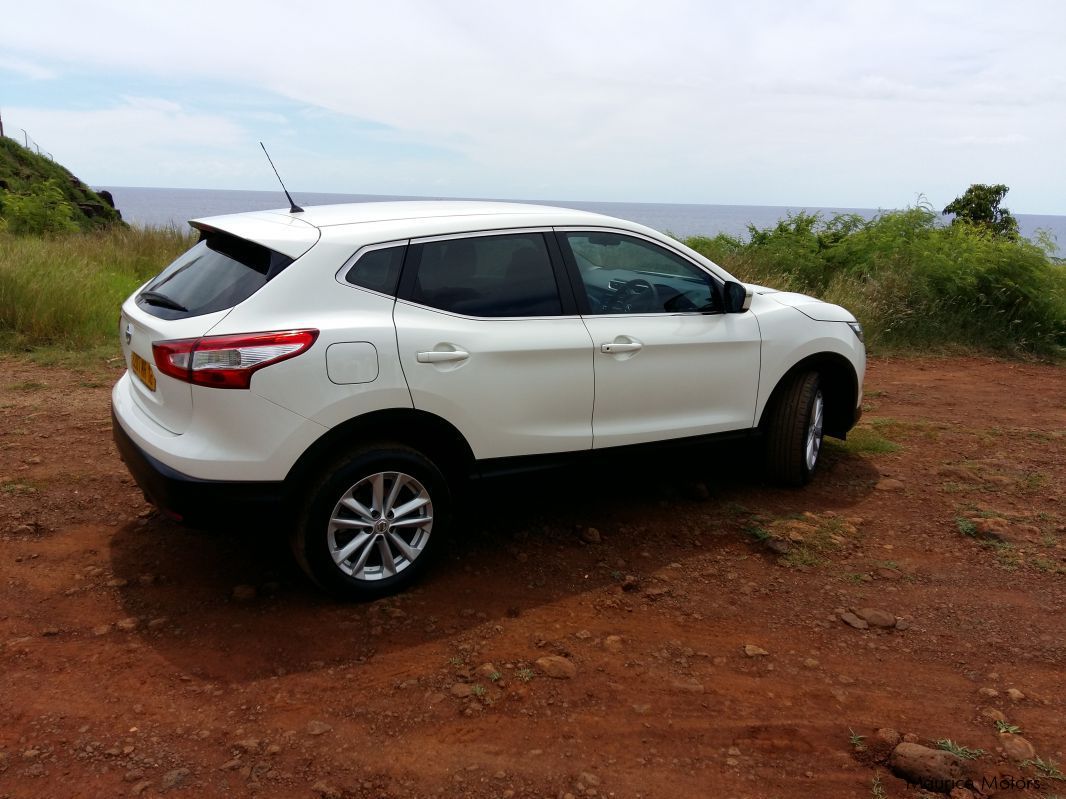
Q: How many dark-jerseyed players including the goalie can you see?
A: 0